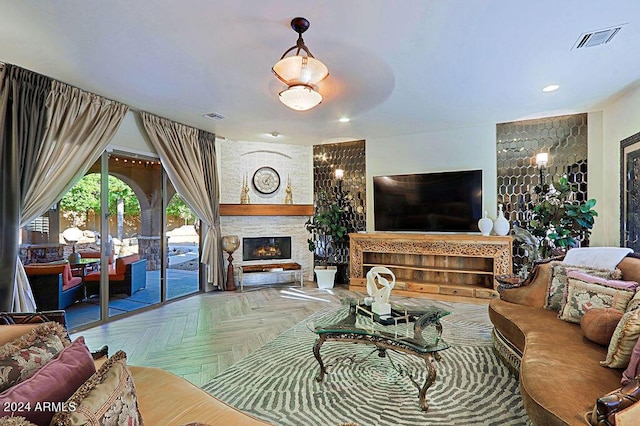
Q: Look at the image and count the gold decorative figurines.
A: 2